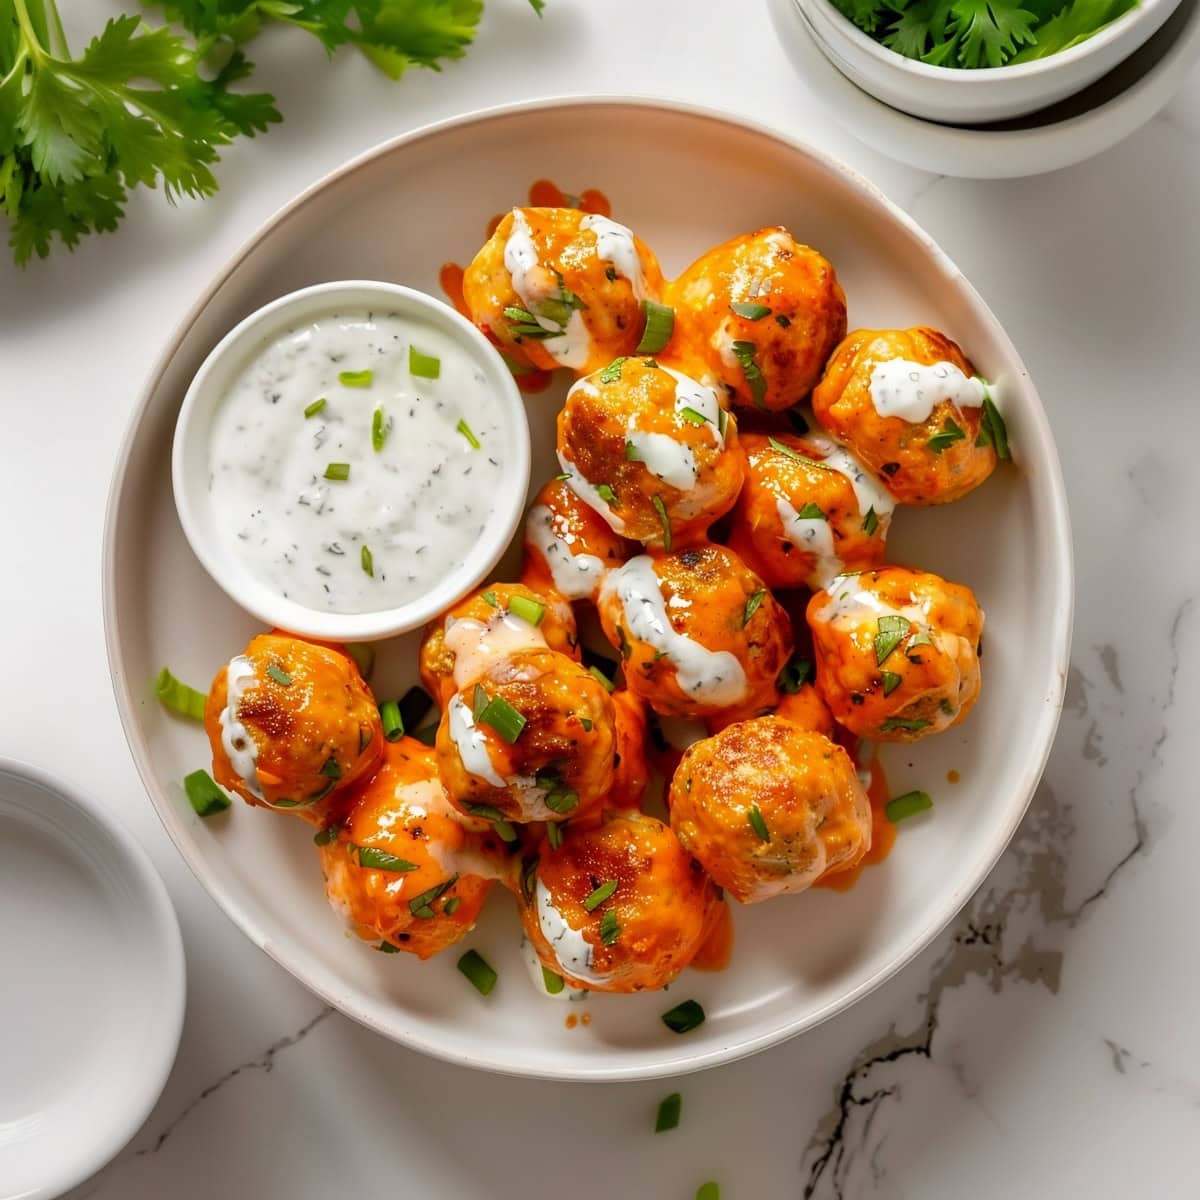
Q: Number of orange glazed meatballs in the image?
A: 14